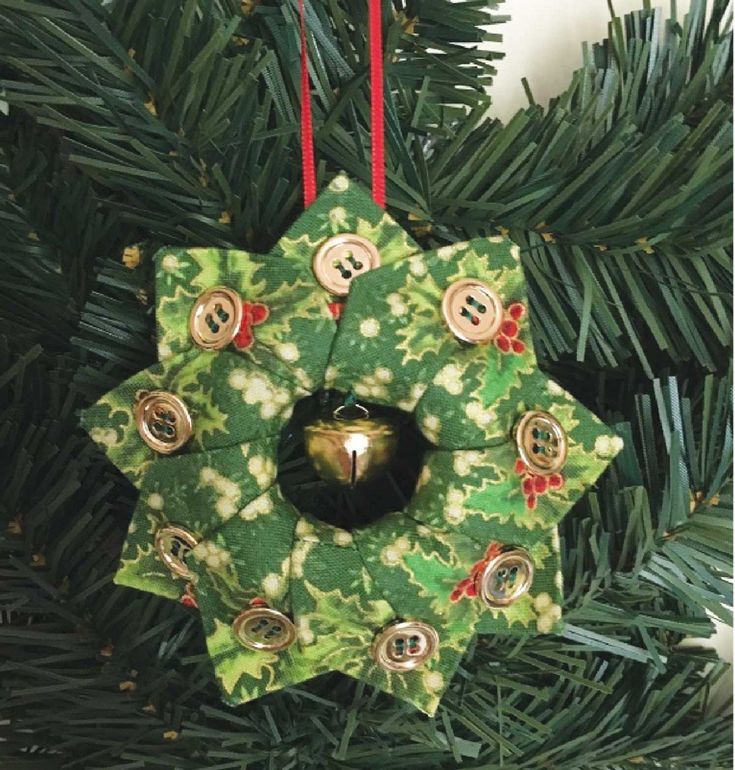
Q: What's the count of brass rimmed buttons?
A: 9